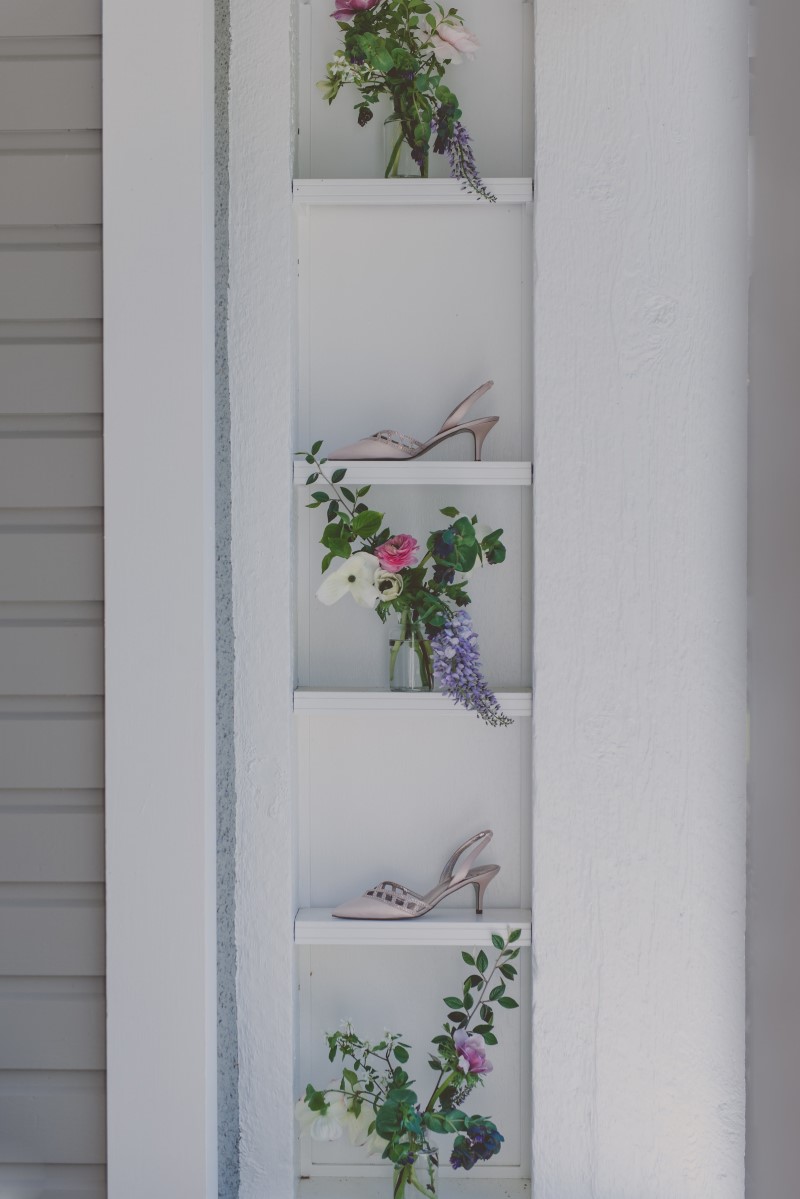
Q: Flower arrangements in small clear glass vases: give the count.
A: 3